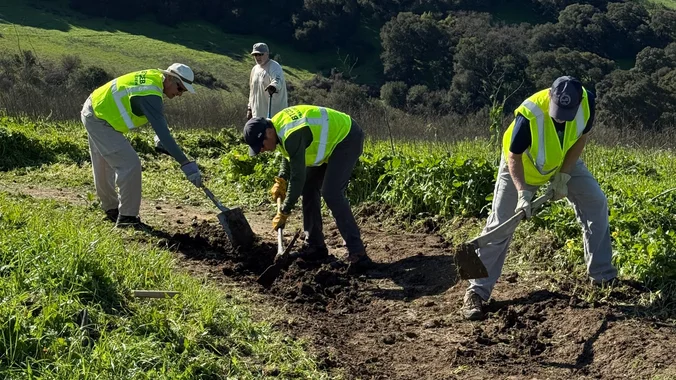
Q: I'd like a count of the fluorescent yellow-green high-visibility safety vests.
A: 3